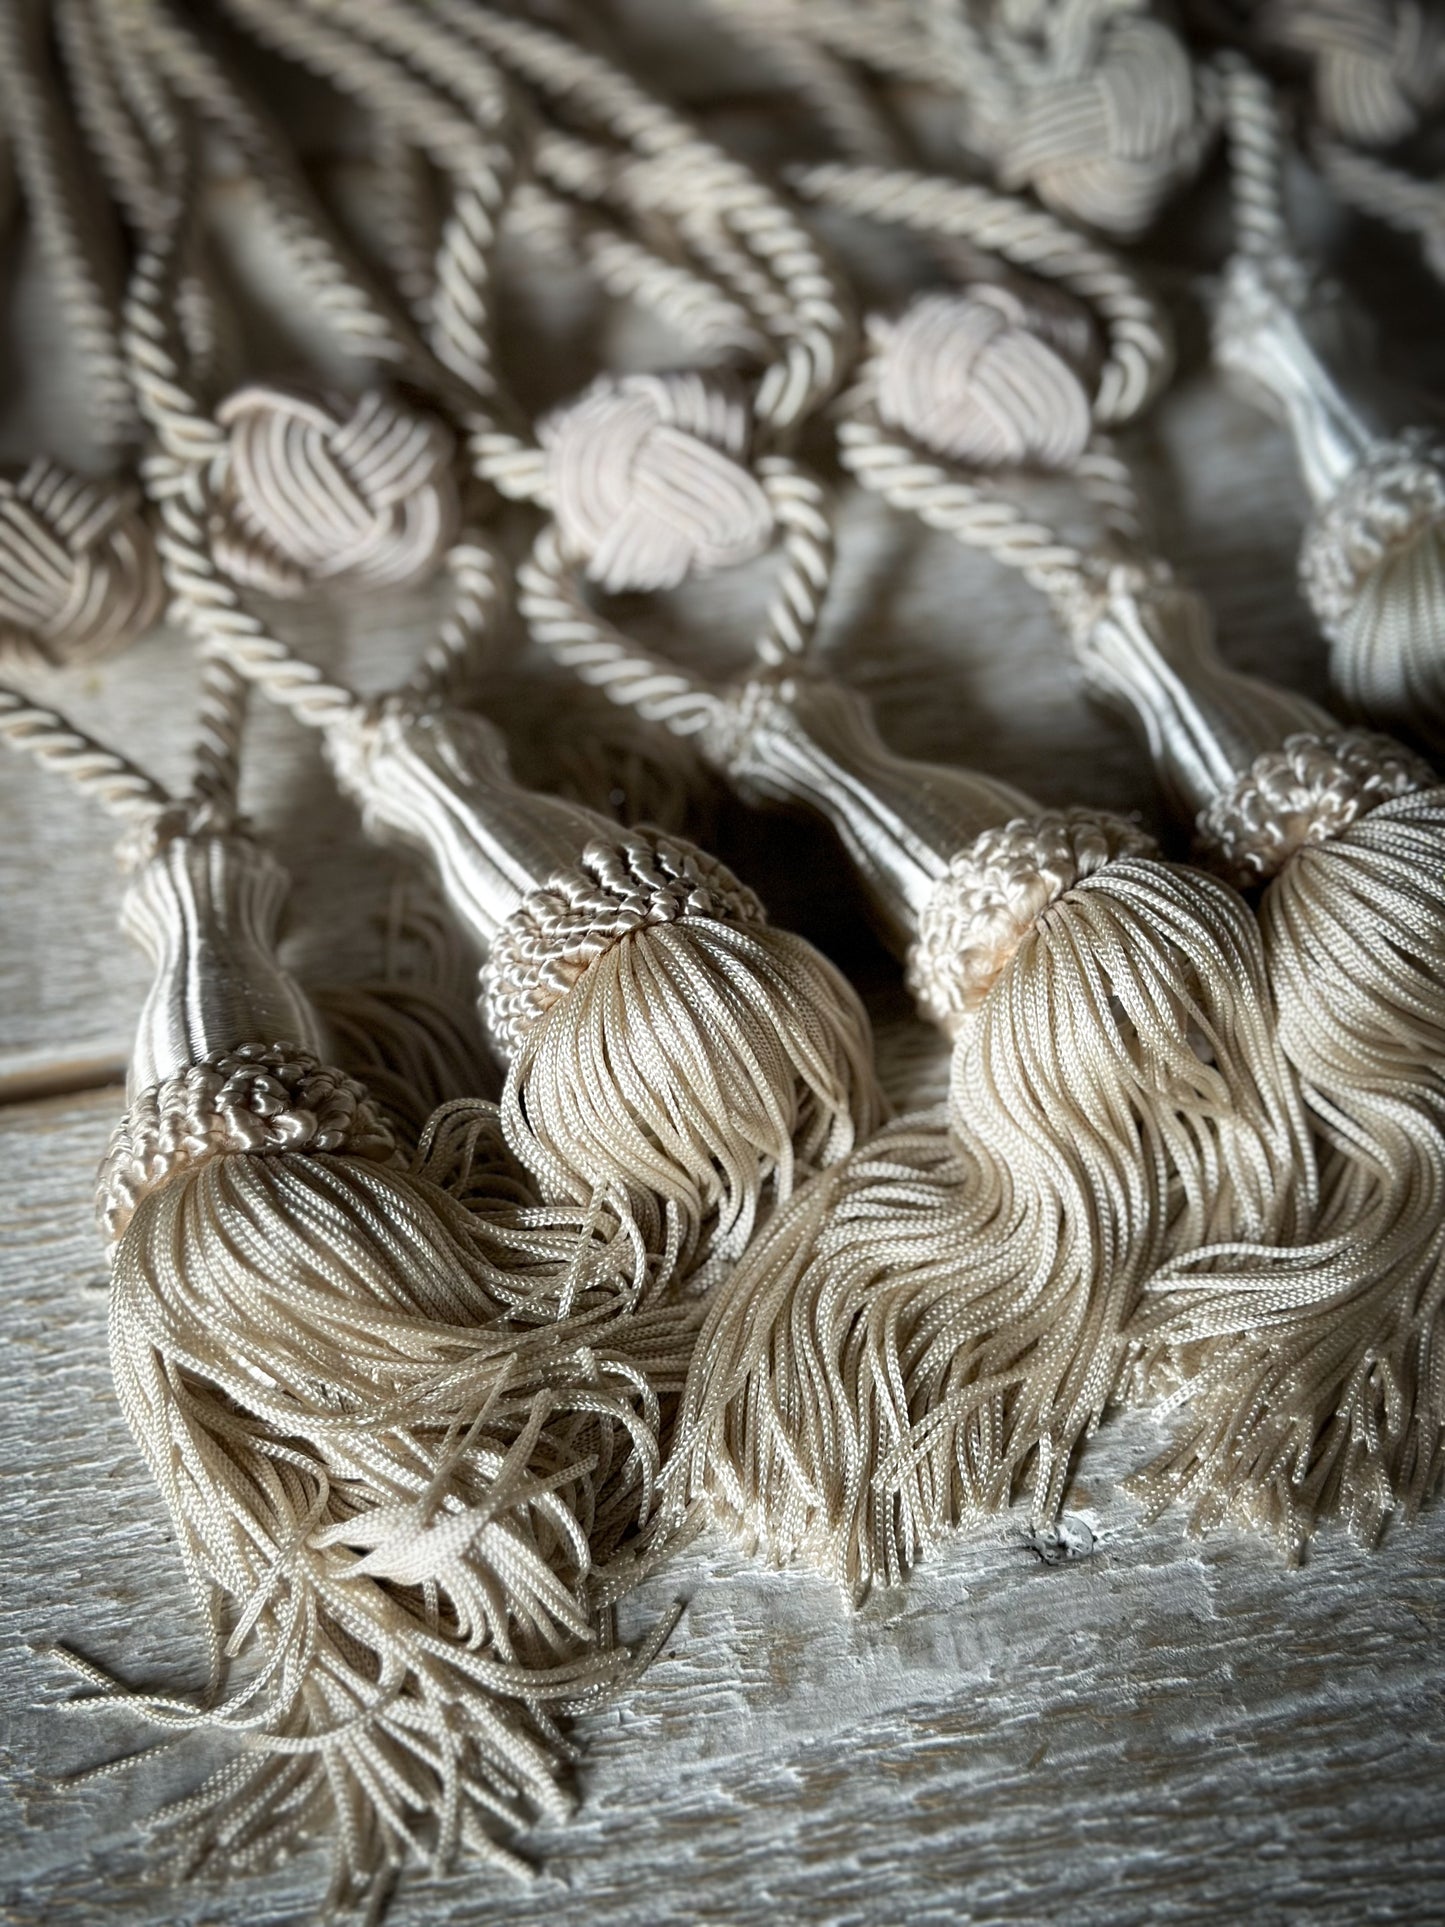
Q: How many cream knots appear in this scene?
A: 6